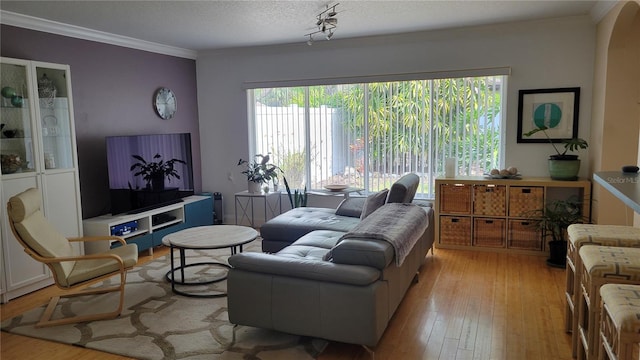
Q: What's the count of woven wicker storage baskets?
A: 6